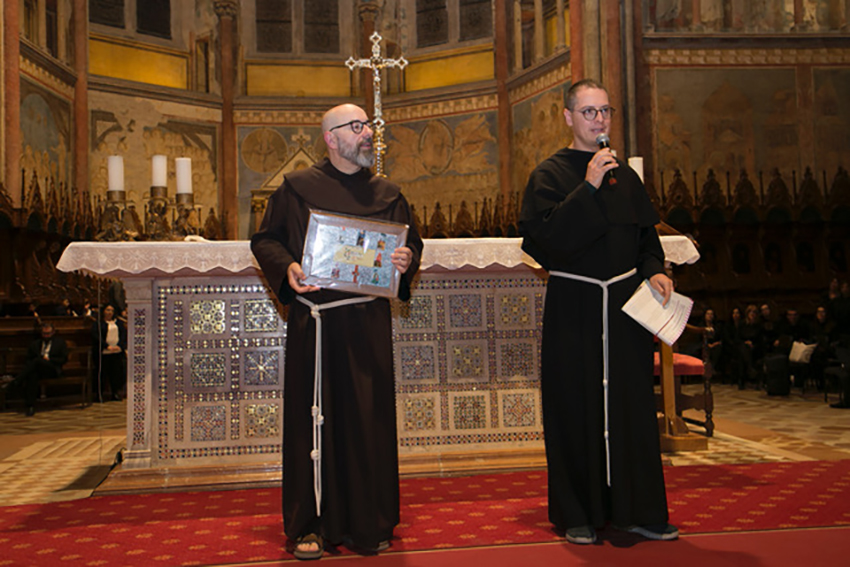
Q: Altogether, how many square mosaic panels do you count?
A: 15